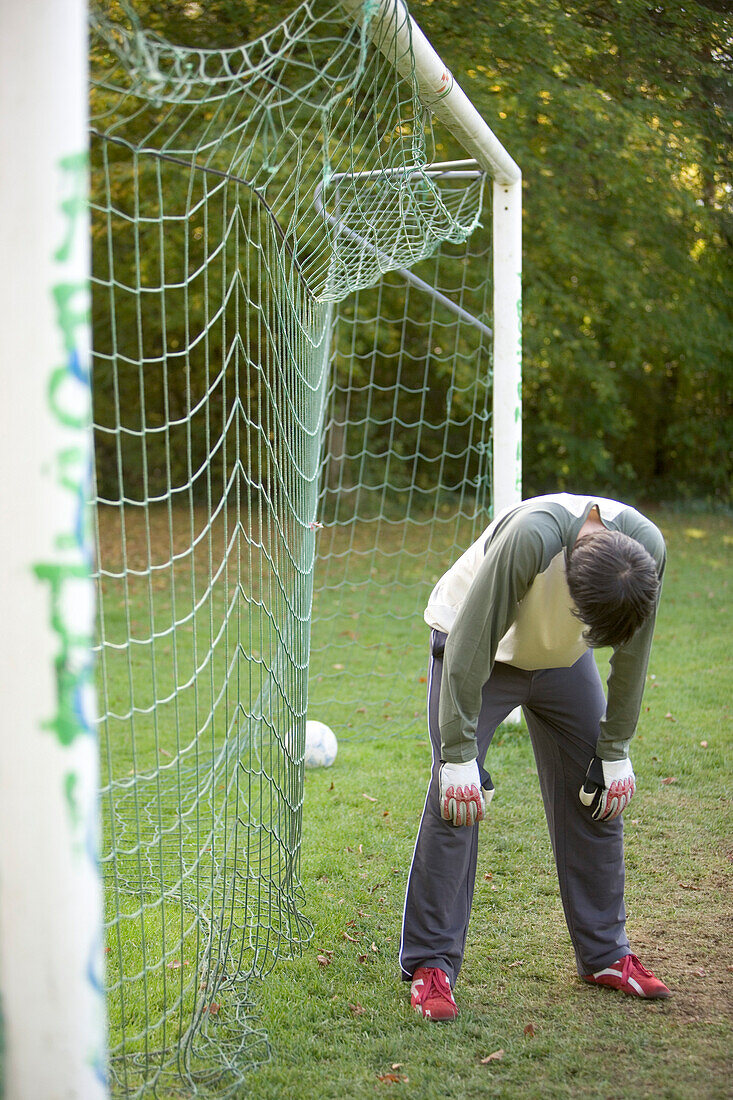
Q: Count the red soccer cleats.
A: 2